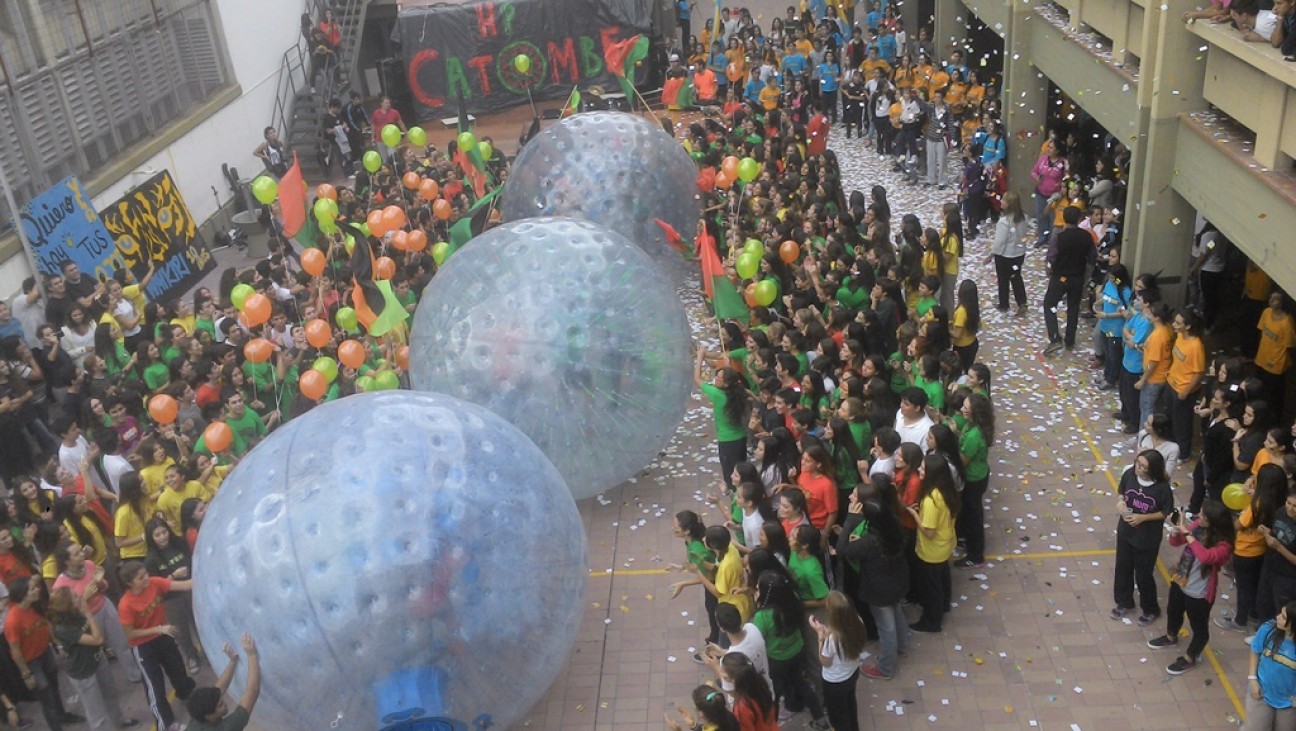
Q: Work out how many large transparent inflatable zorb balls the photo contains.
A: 3